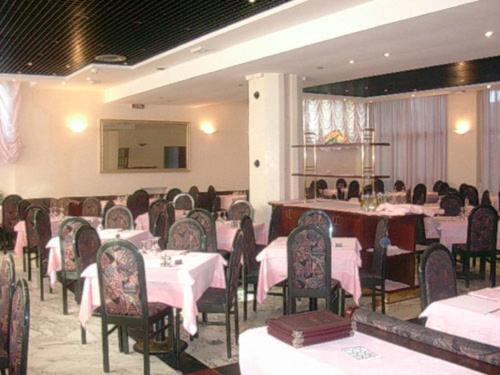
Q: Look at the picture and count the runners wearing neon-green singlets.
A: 0